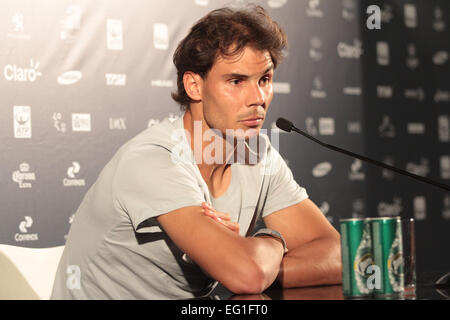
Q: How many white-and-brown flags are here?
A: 0